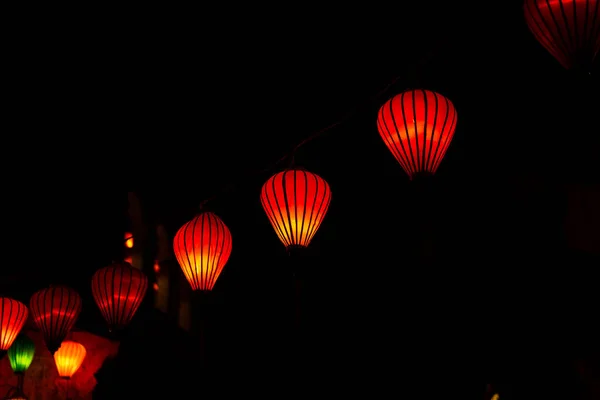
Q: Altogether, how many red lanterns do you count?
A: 7